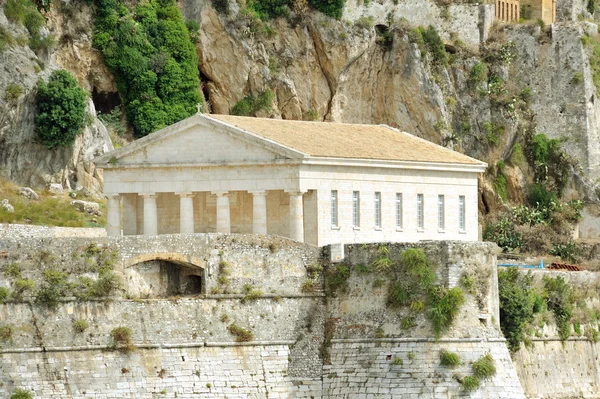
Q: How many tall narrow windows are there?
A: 7